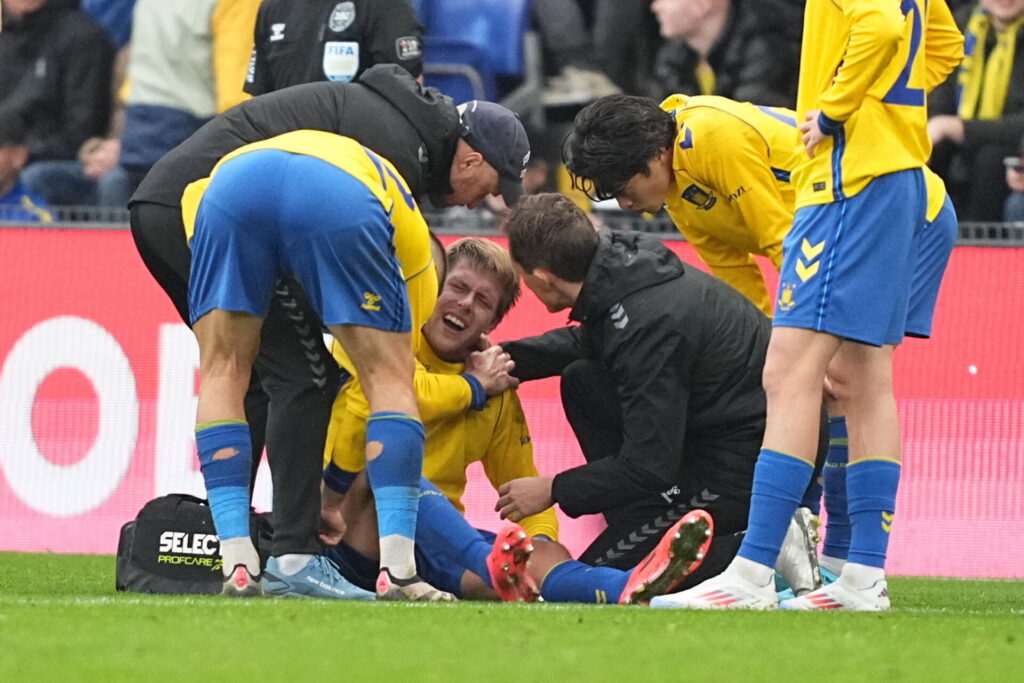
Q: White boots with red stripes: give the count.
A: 2